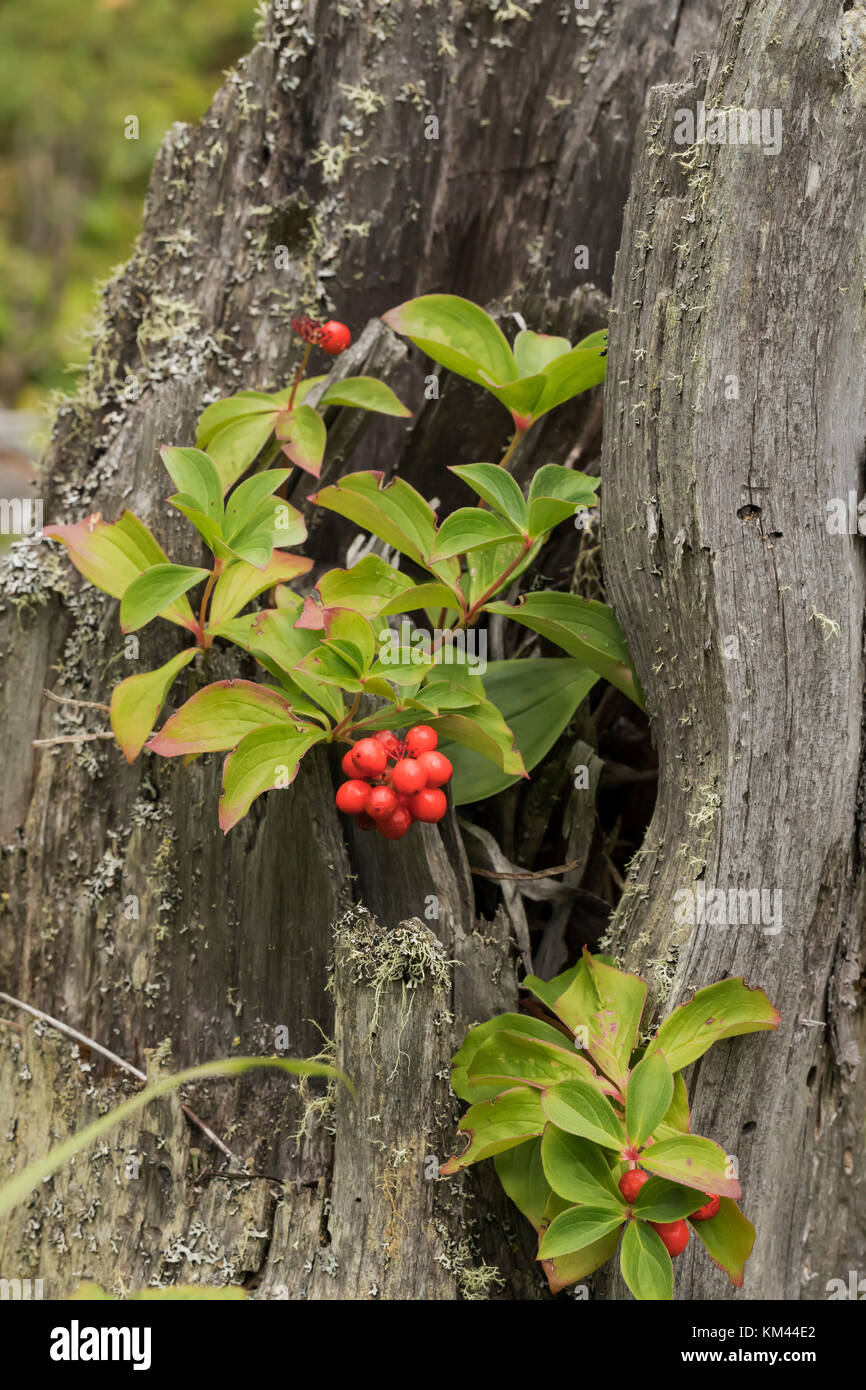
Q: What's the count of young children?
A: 0